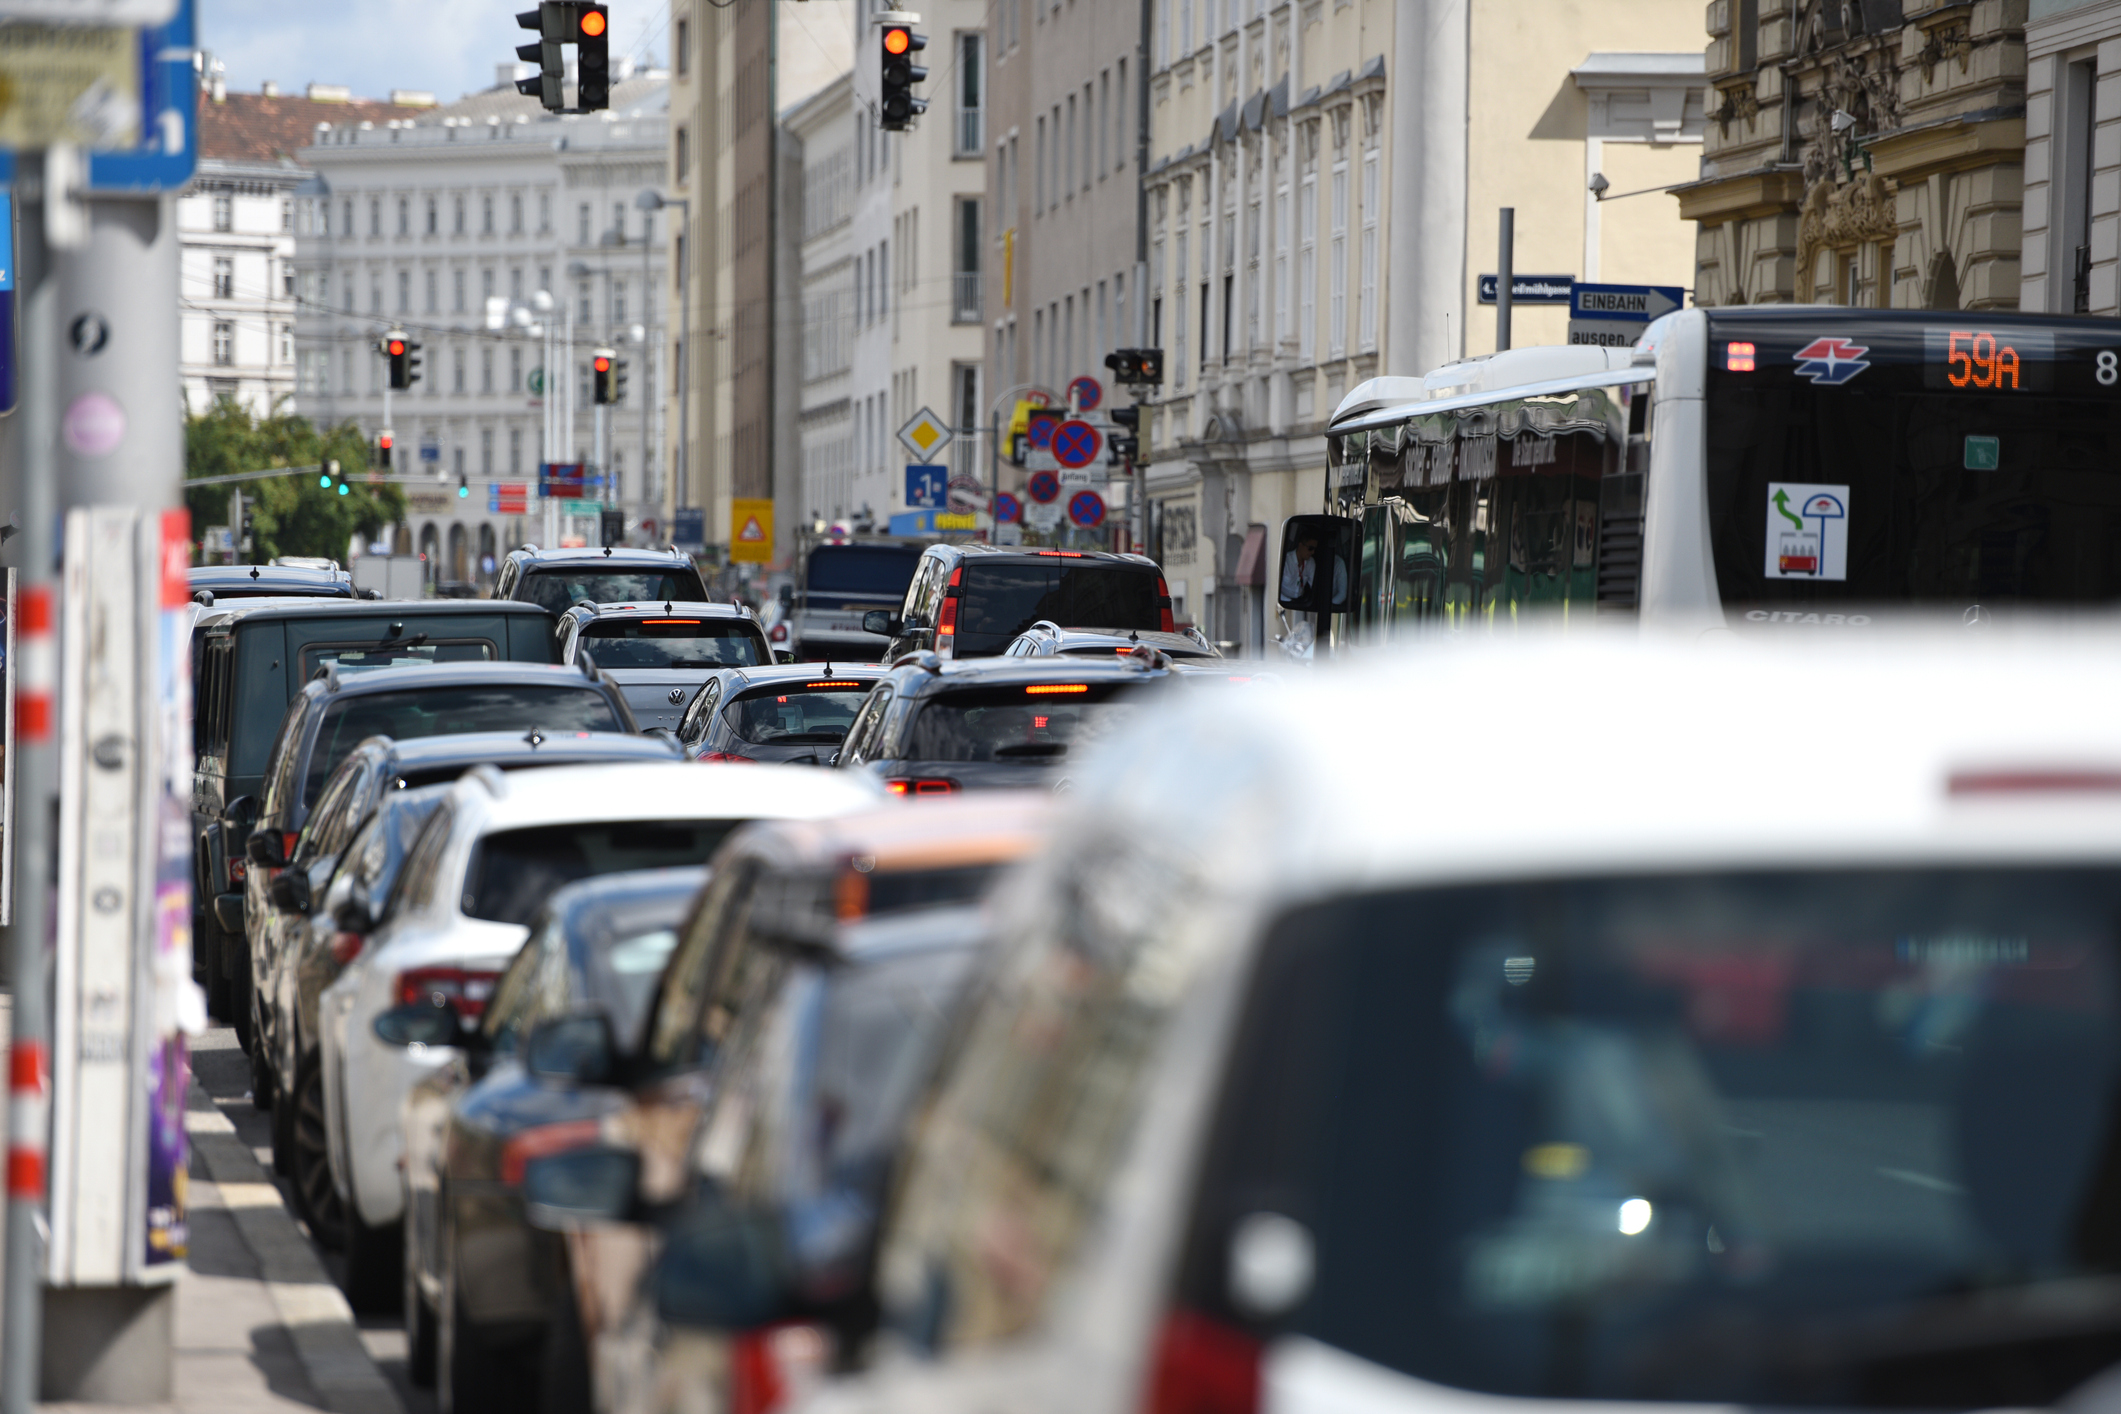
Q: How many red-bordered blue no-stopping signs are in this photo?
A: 6